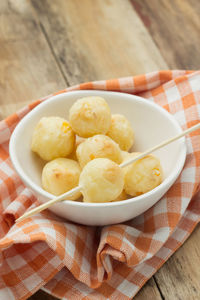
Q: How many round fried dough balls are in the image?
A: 7